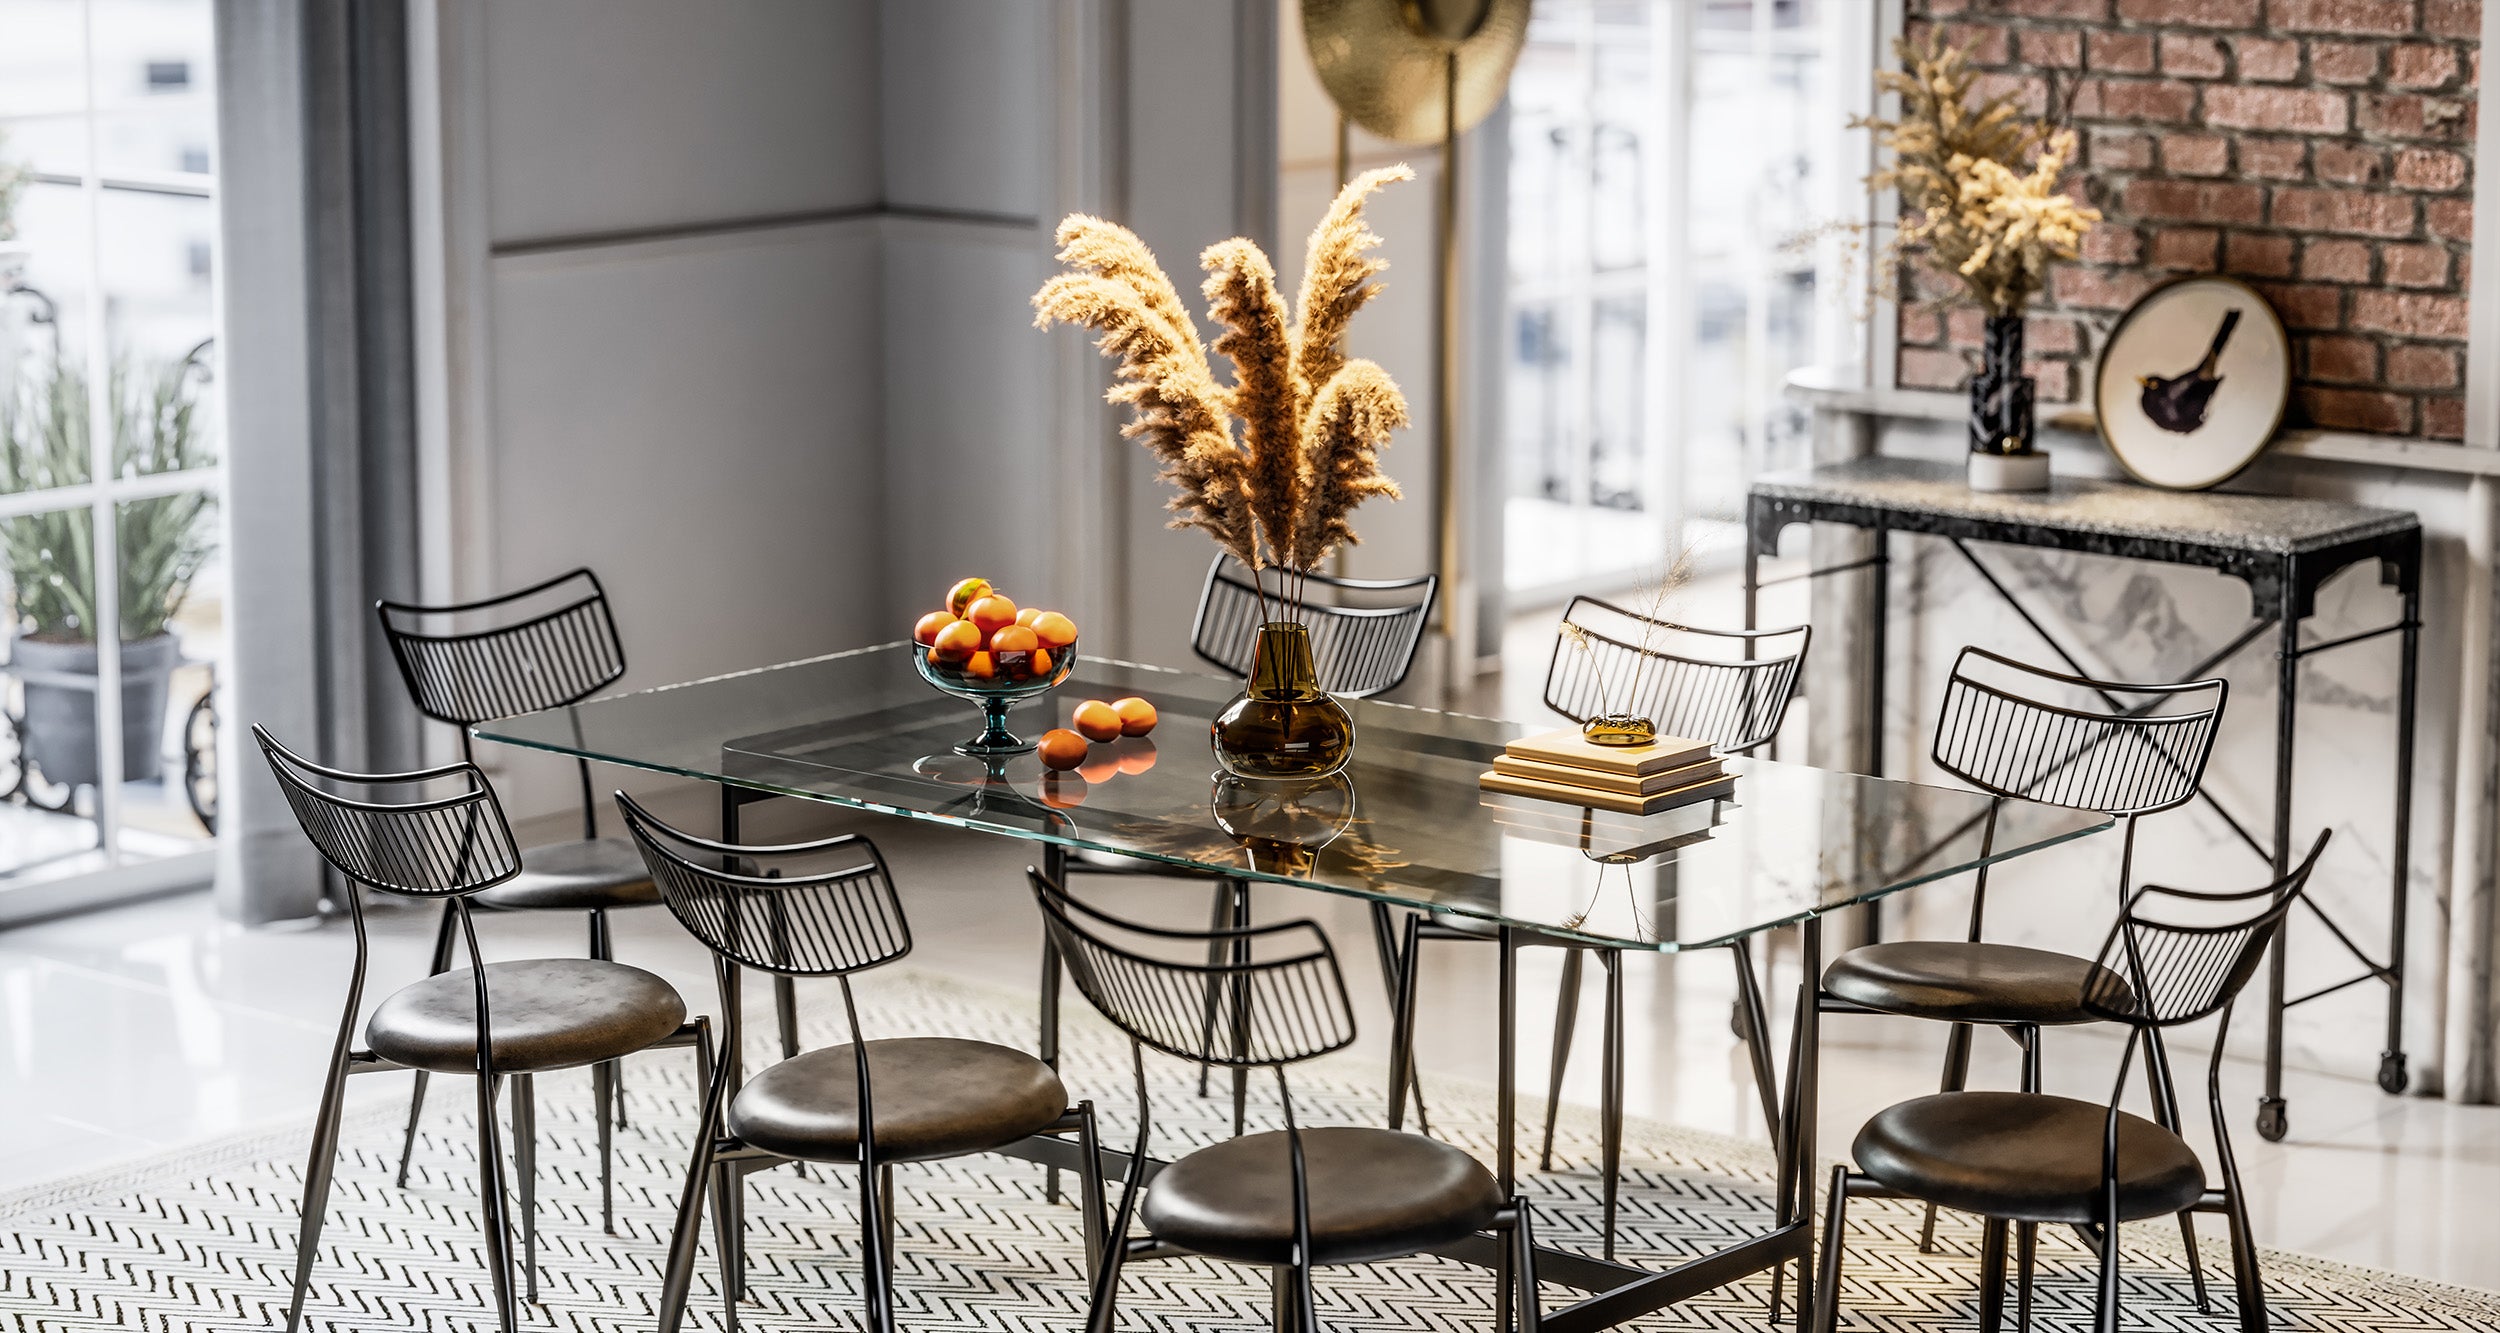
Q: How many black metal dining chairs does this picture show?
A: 8